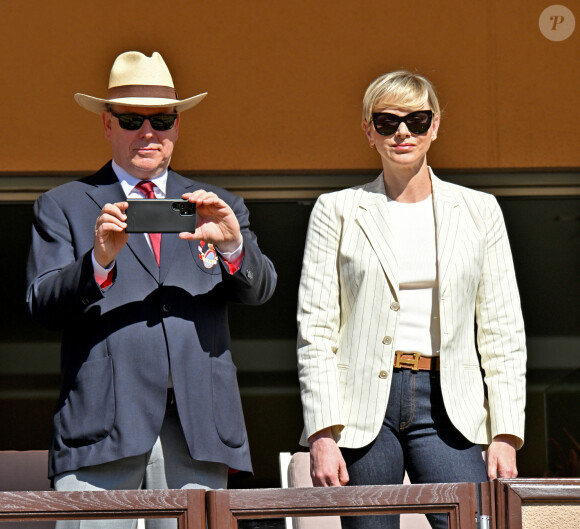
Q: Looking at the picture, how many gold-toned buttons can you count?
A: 3